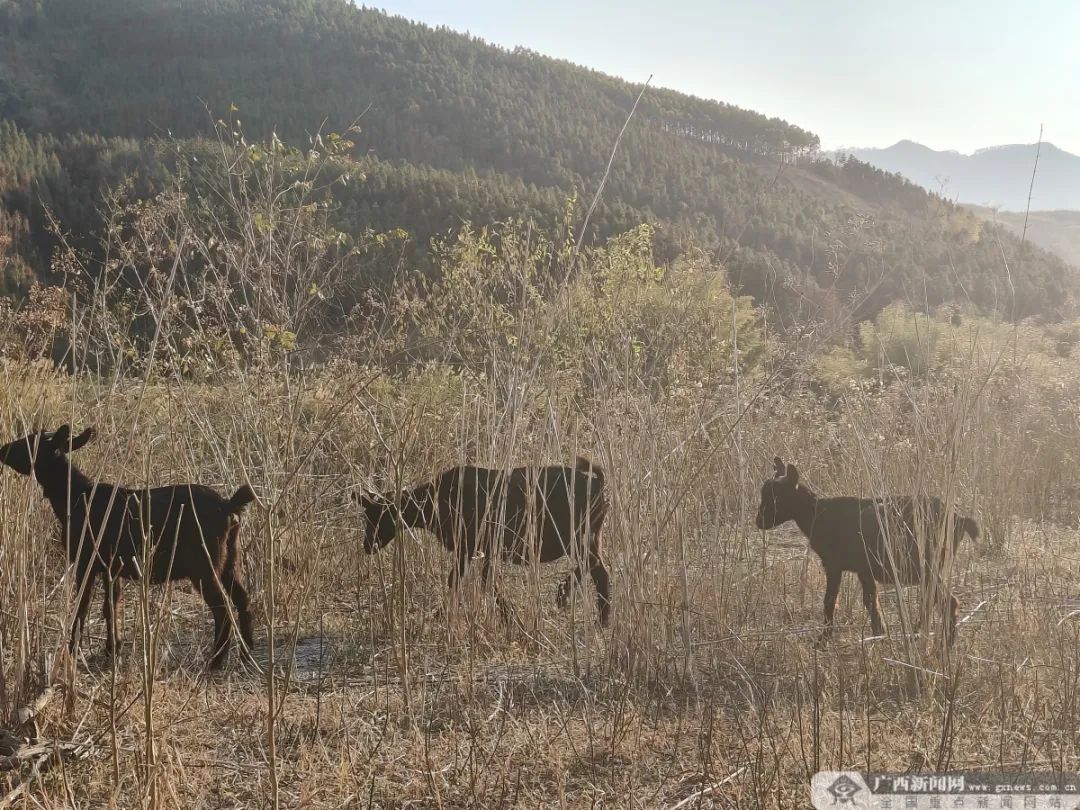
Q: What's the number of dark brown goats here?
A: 3